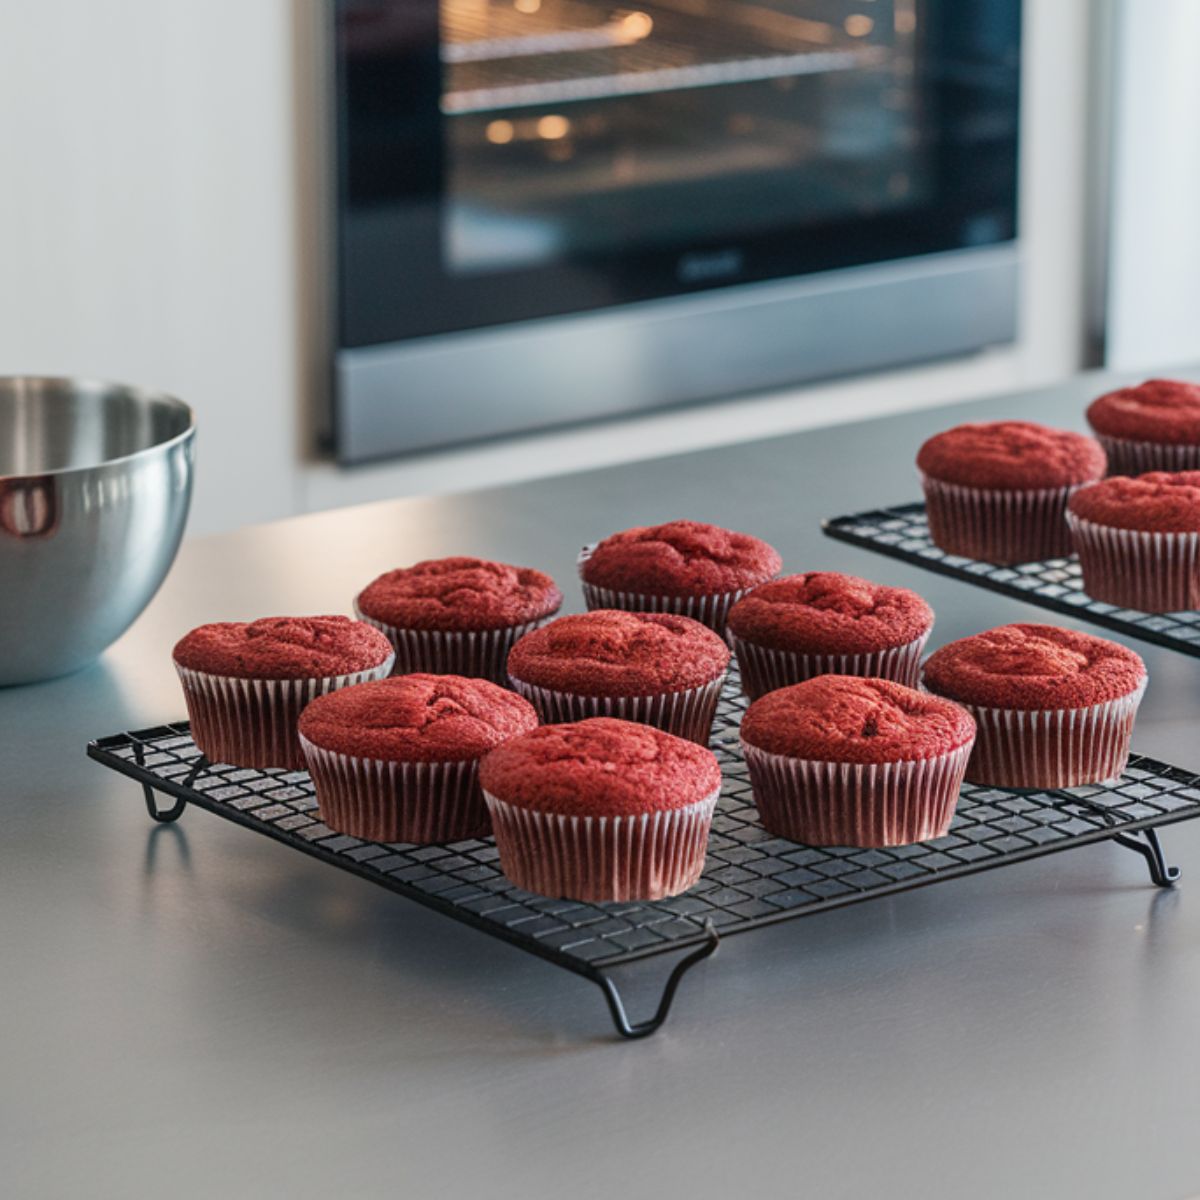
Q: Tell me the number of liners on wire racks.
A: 12